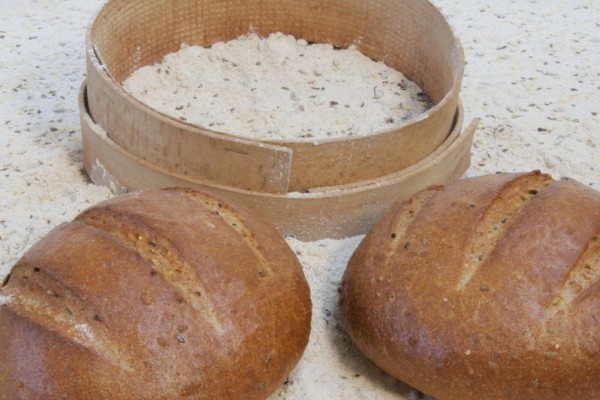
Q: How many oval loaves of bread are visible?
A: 2